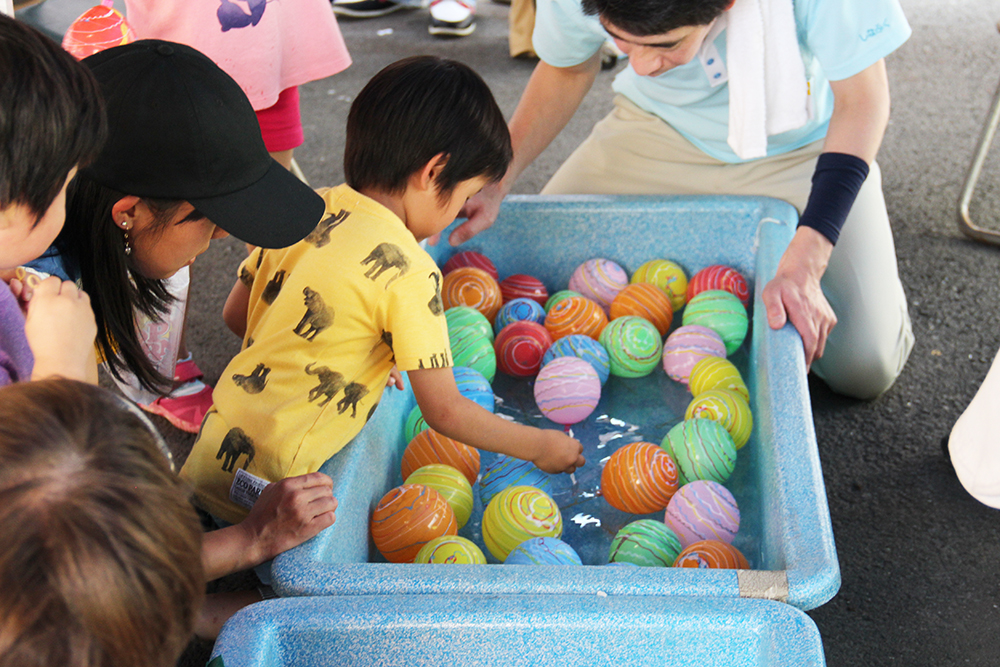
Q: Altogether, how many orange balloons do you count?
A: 7